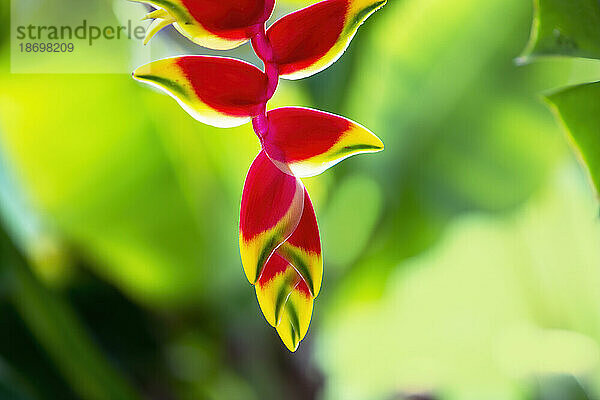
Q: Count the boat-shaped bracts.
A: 9